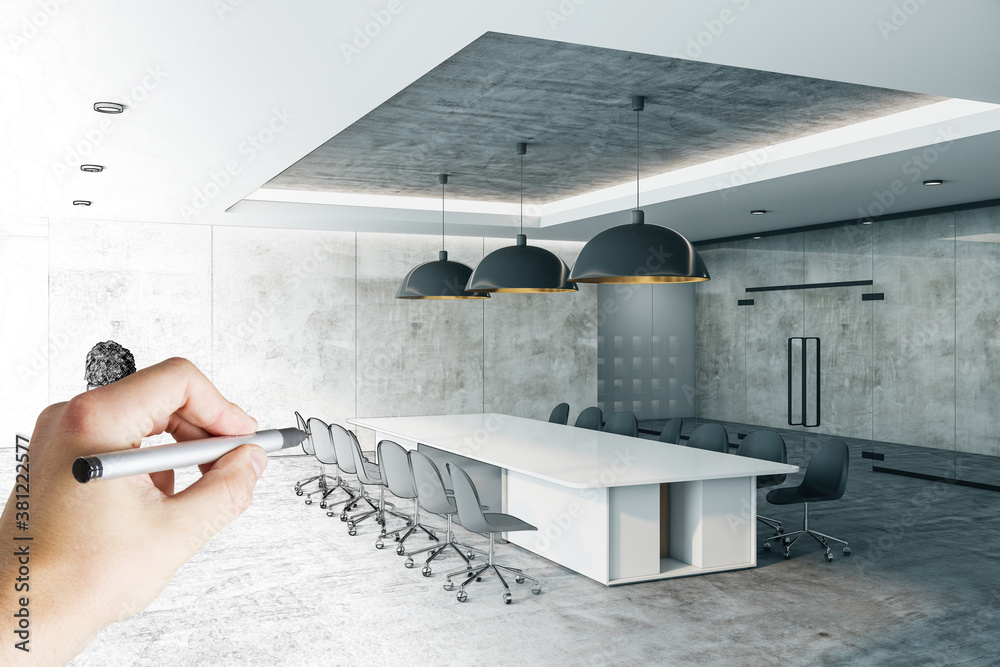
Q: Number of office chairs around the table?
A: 14